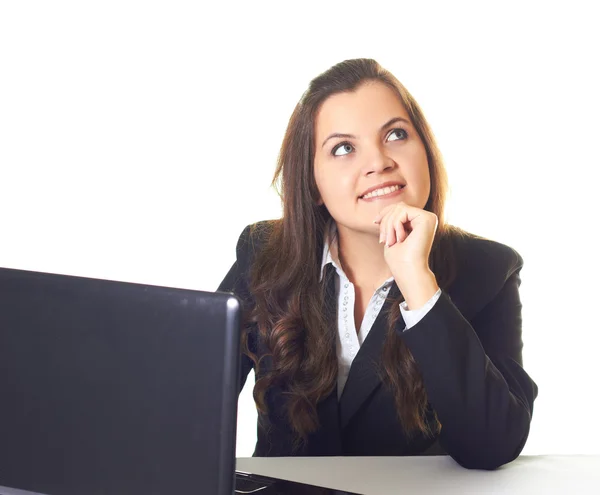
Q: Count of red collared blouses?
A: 0